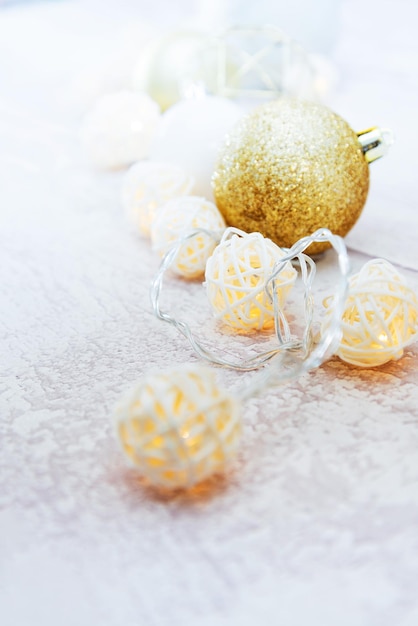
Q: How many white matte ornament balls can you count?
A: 1